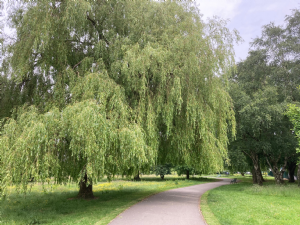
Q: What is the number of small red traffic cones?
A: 0